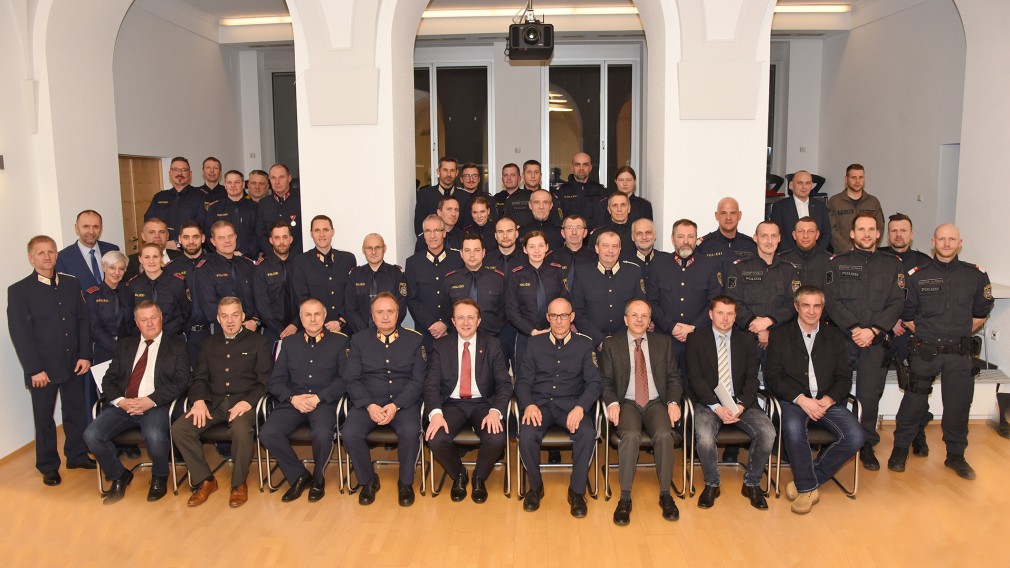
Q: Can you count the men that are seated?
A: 9